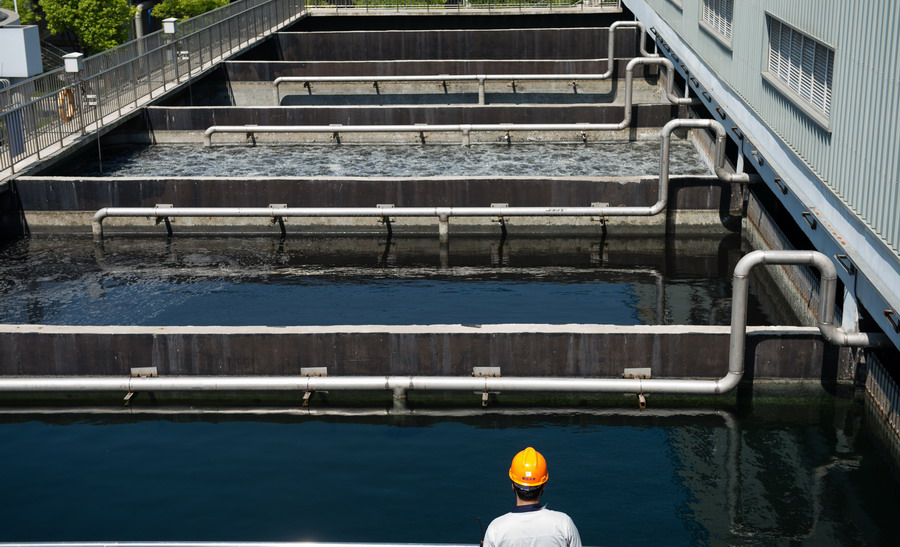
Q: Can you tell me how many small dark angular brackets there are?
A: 14